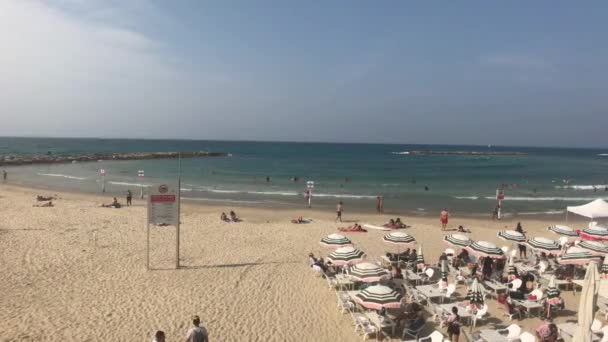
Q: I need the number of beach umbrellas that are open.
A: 13